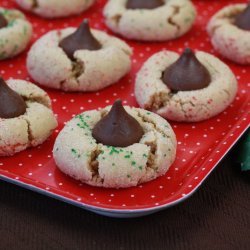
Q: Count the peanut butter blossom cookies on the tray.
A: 8